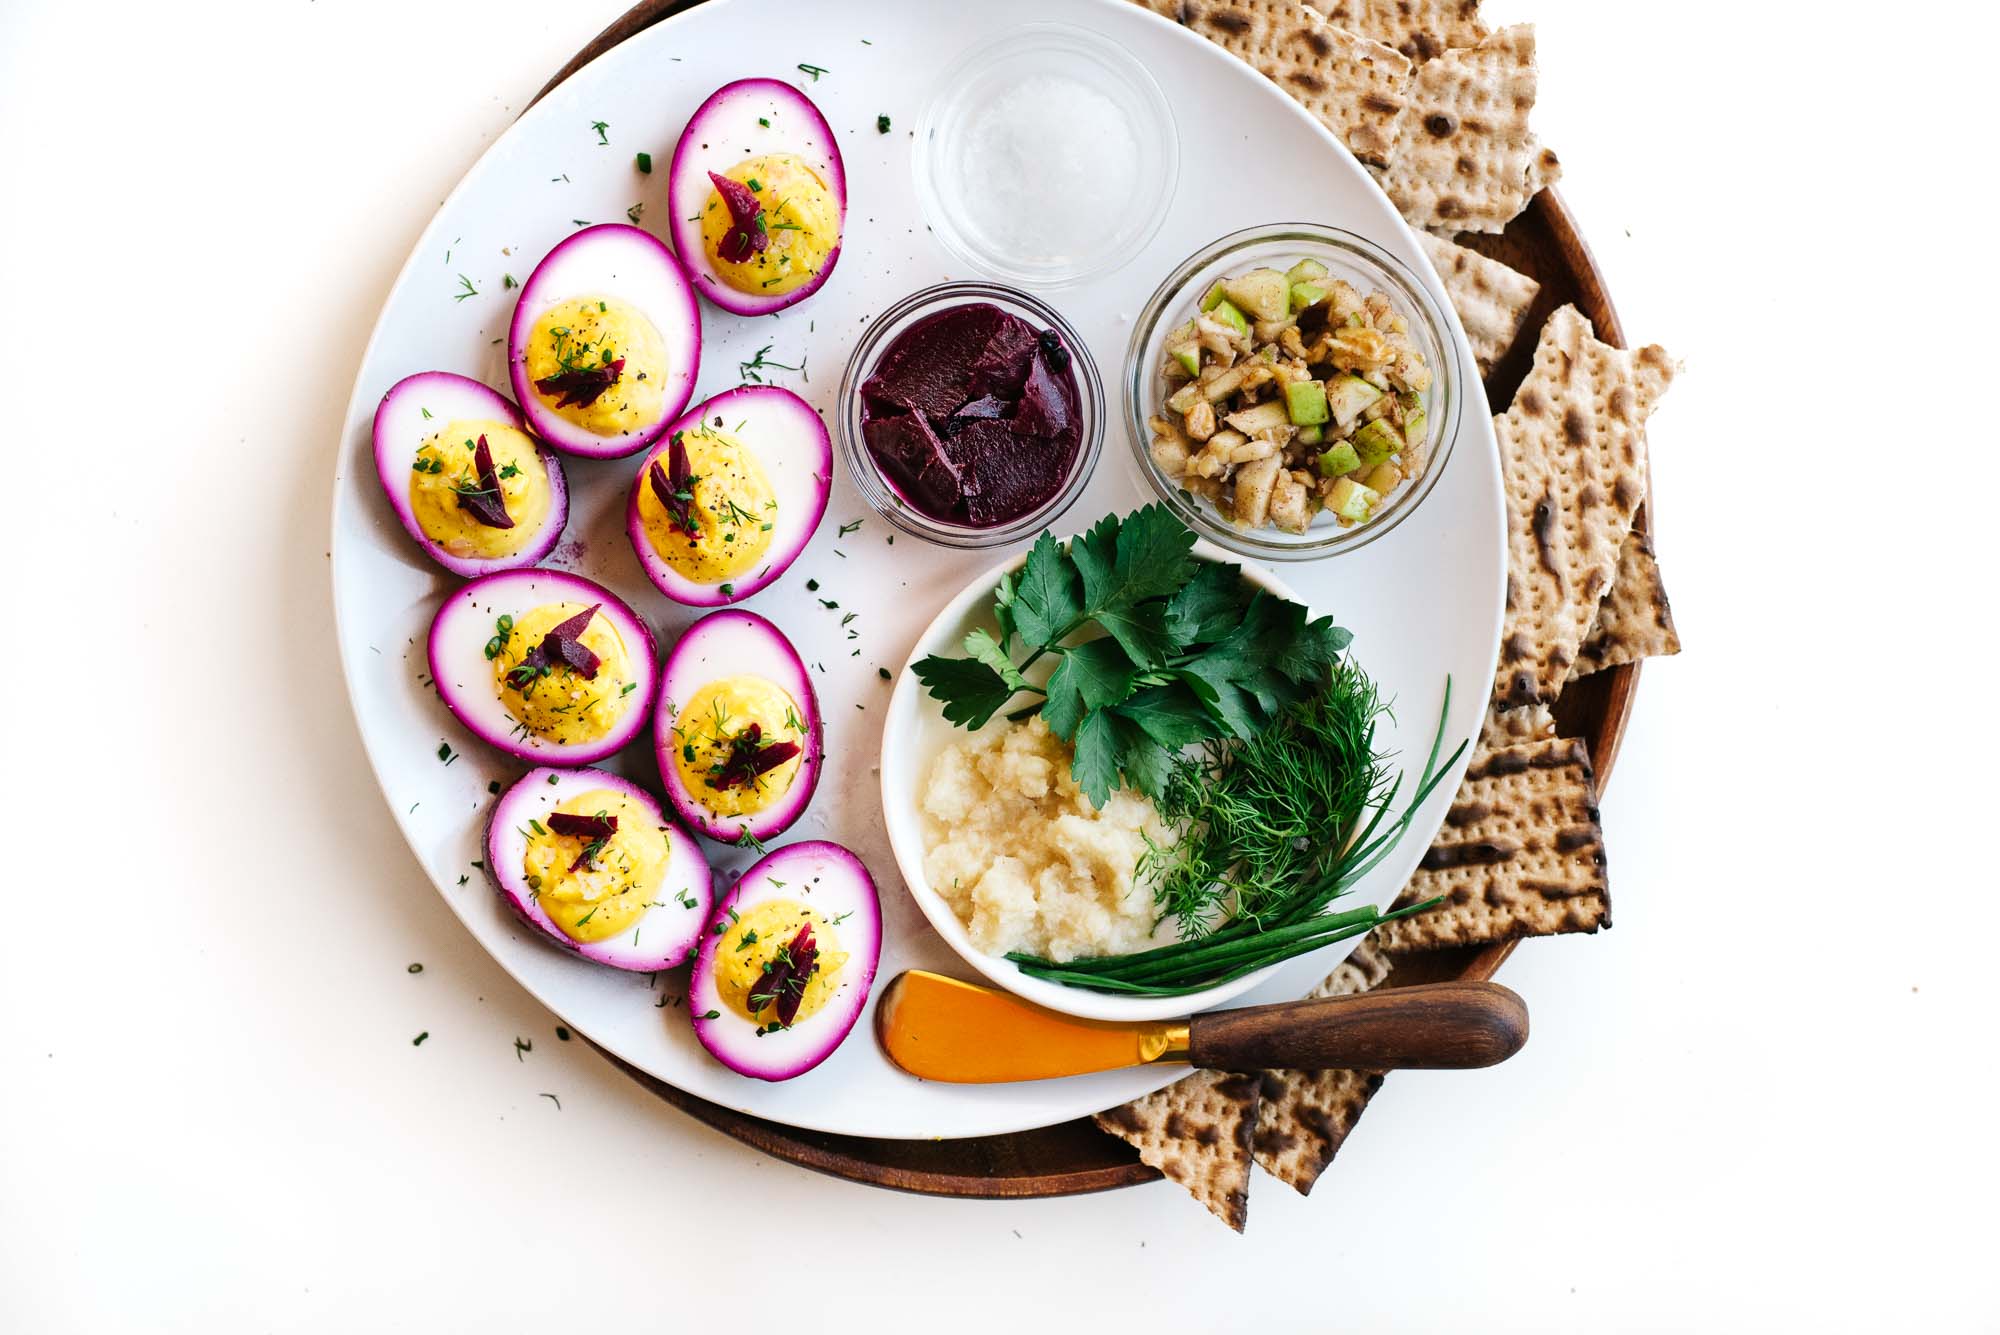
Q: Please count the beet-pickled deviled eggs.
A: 8